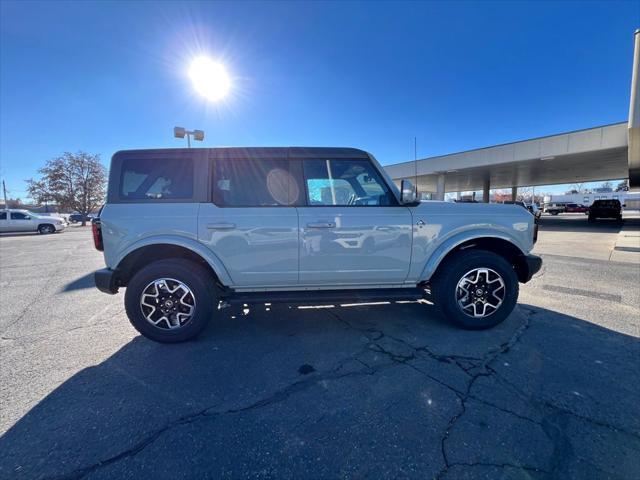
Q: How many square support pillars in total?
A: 3